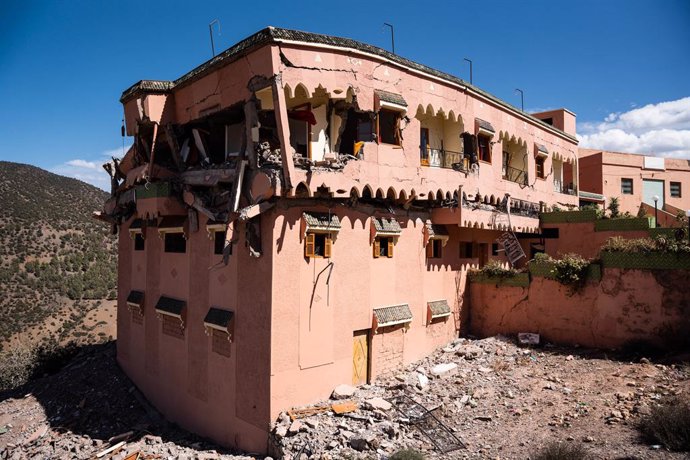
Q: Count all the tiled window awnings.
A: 14